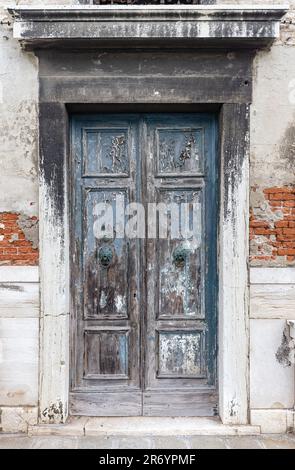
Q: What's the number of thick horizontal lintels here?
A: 1